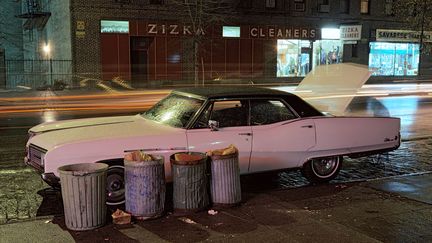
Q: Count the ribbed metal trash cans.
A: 4